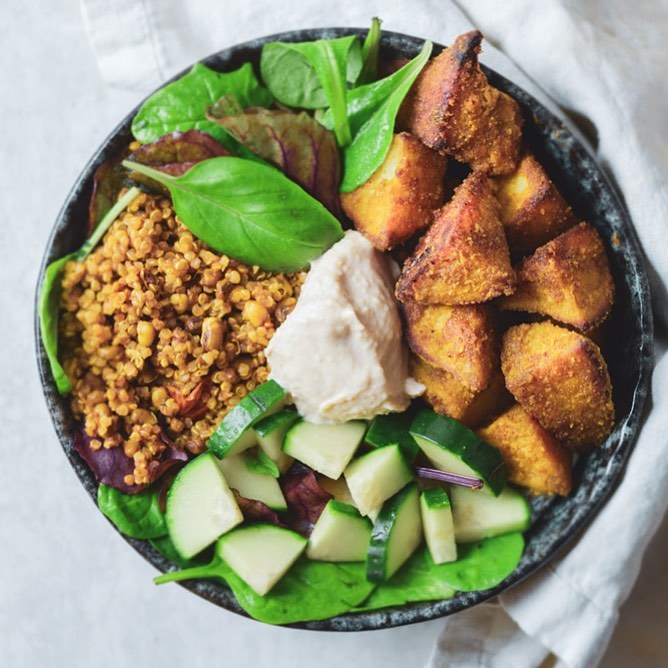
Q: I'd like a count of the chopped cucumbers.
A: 13